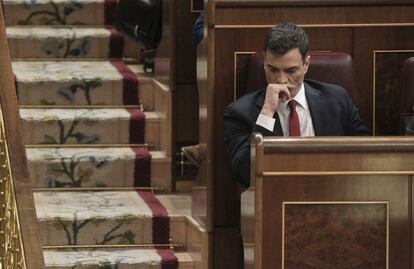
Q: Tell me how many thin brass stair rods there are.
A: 6